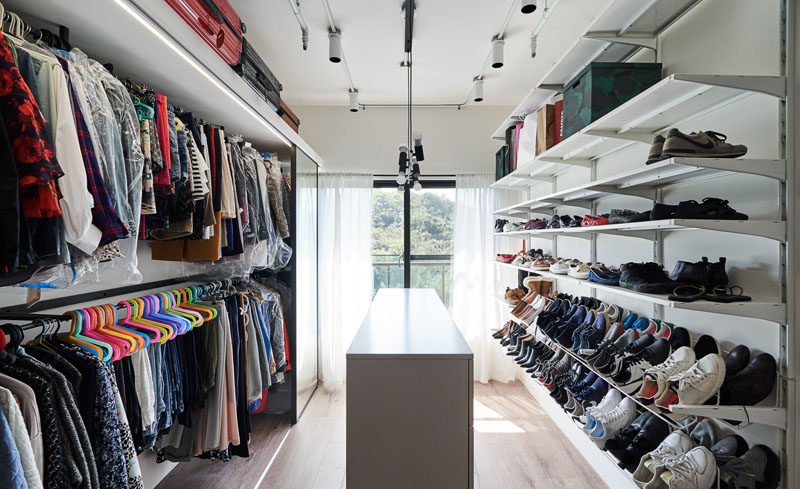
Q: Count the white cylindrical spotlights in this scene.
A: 5